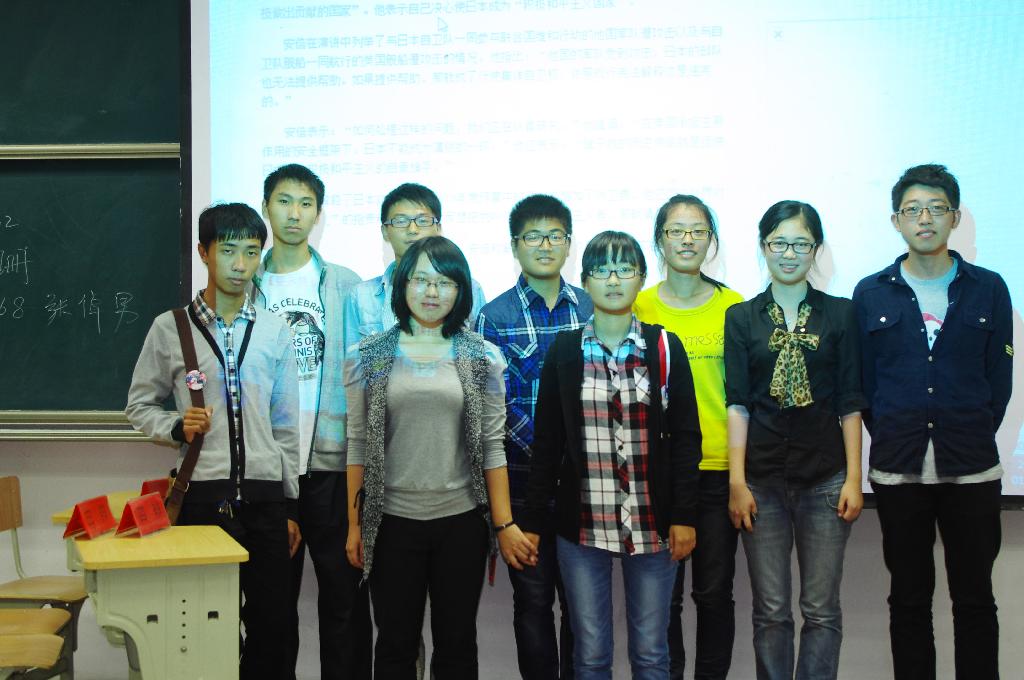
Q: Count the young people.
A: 9